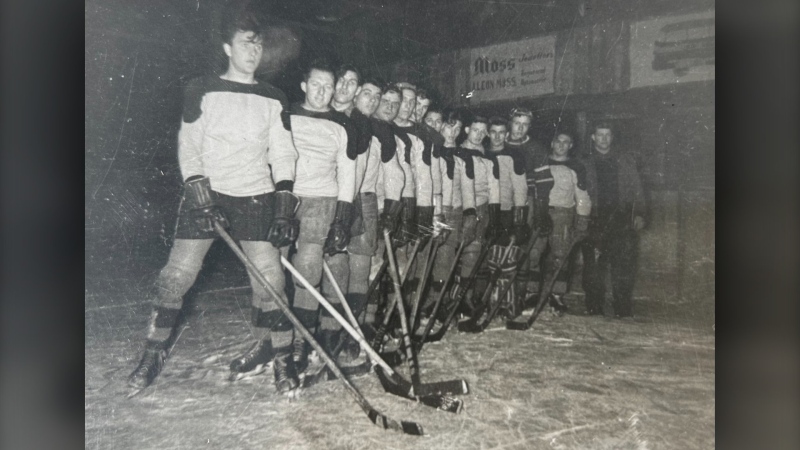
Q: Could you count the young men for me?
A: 14